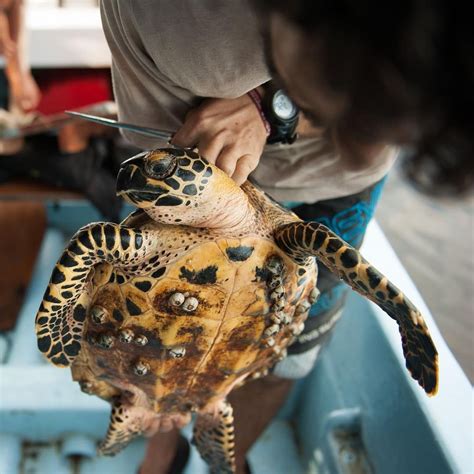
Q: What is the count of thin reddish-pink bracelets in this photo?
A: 1